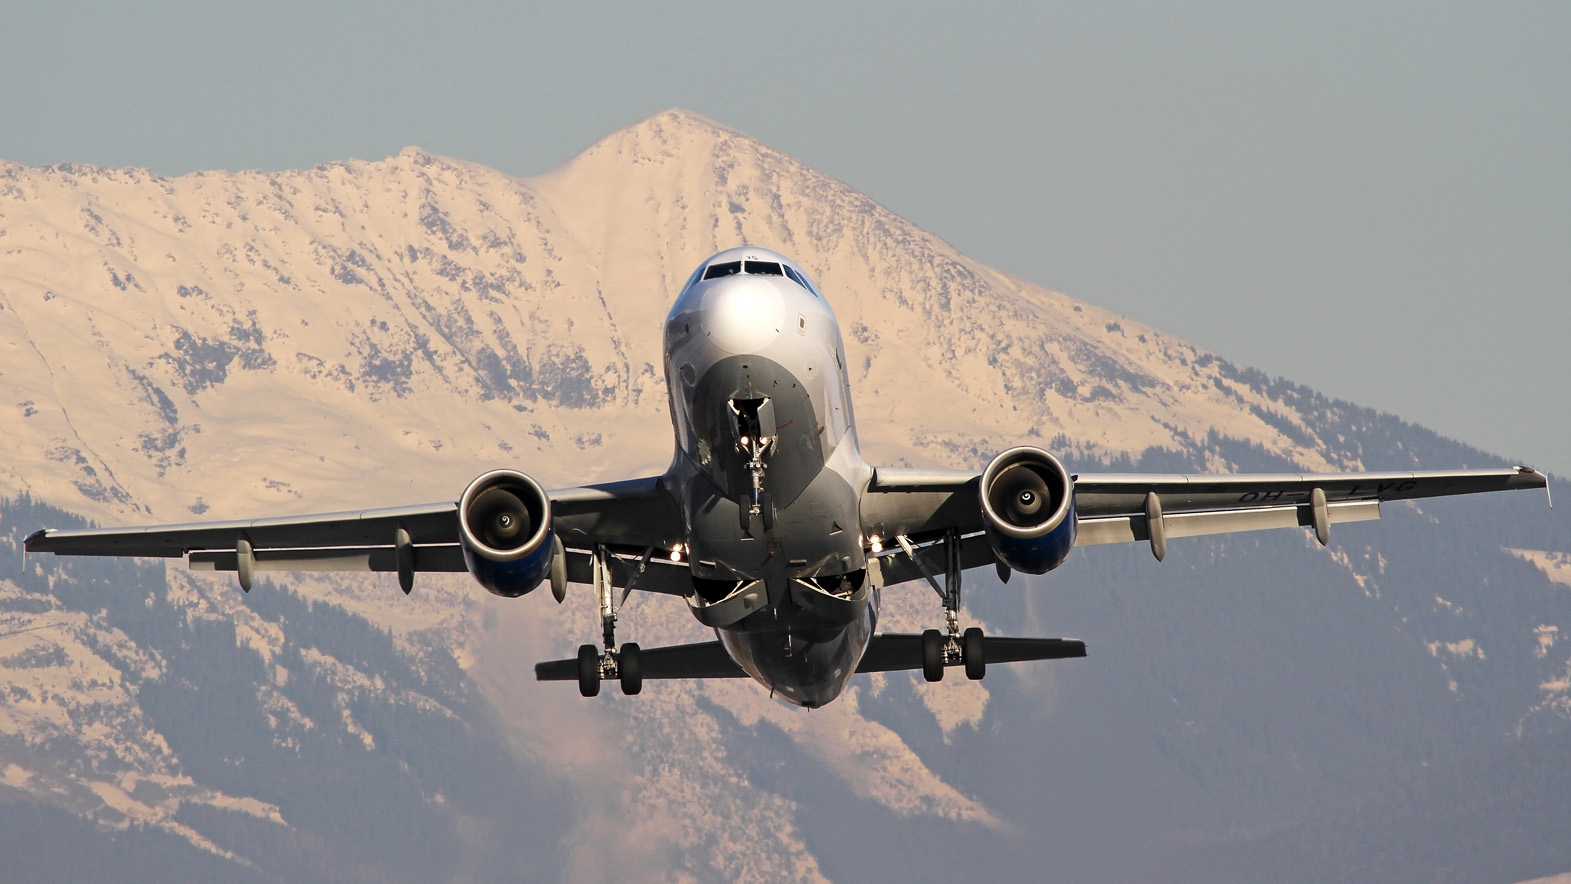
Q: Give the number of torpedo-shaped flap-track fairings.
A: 6